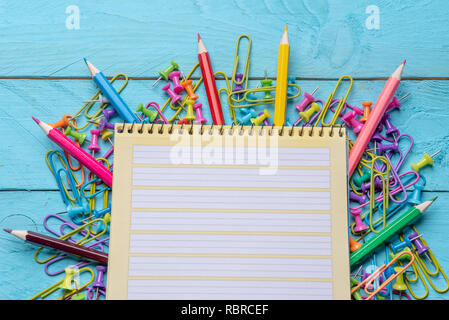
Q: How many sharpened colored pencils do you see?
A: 7